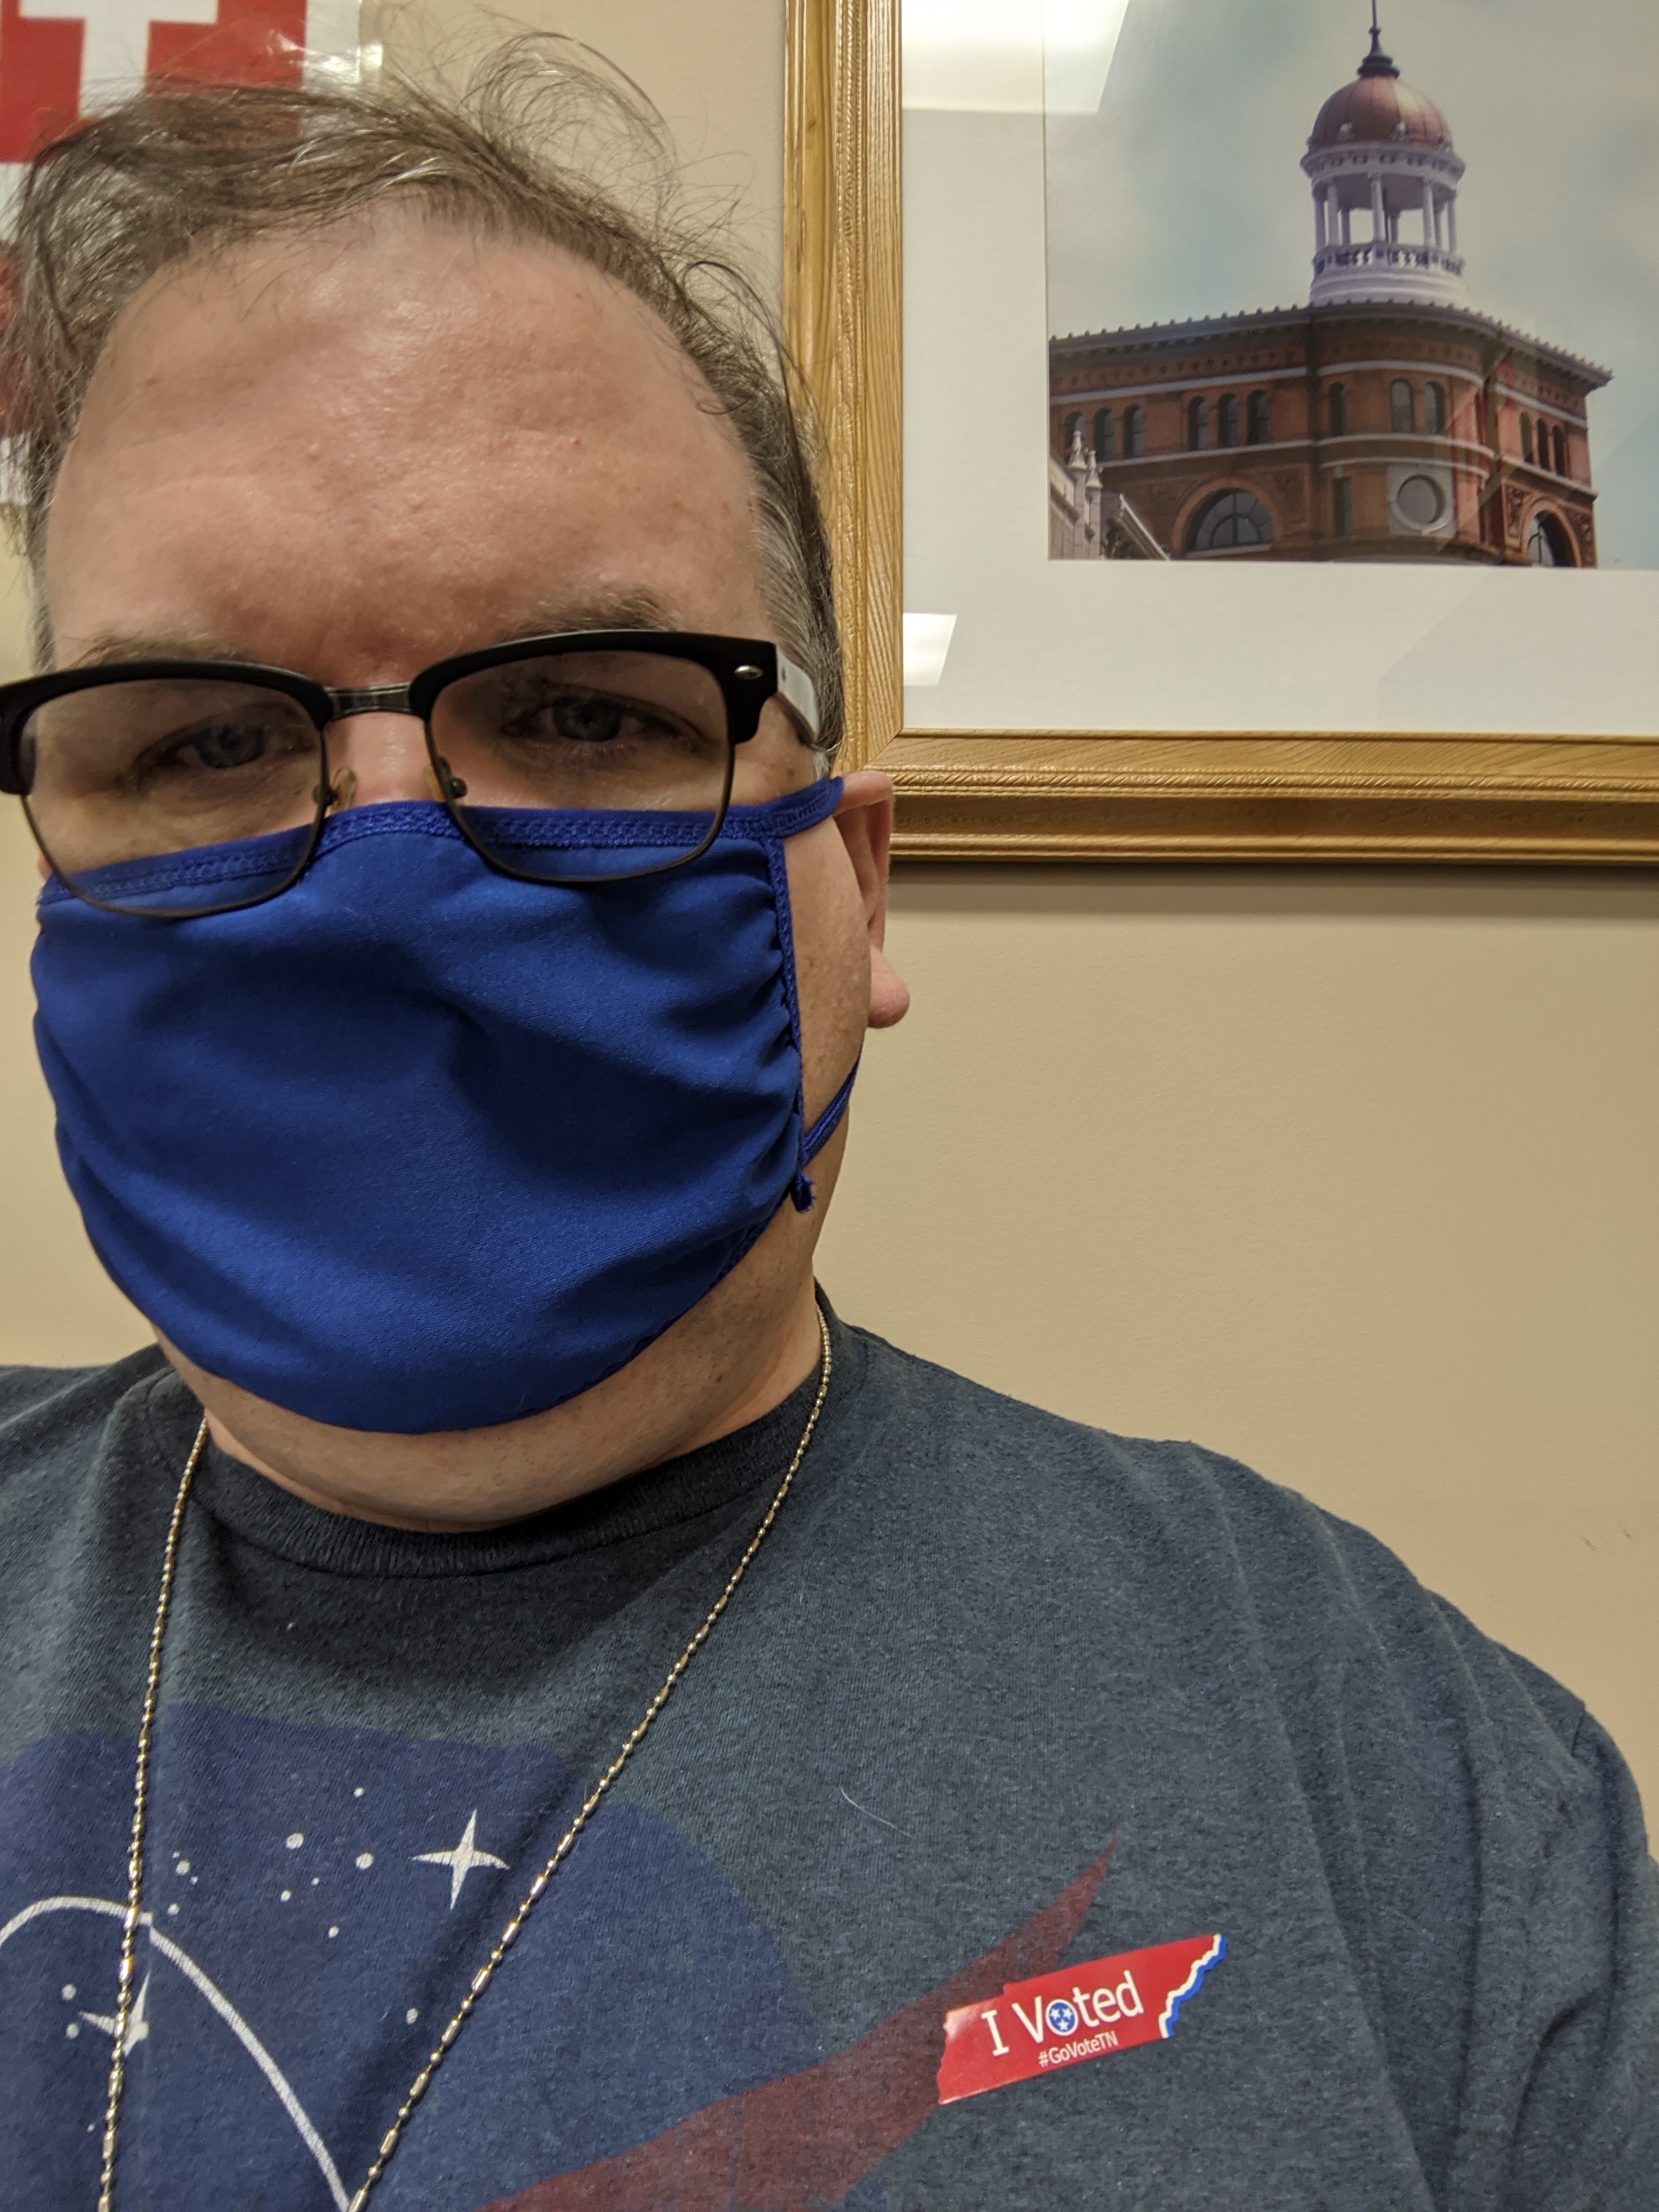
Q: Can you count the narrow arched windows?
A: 12